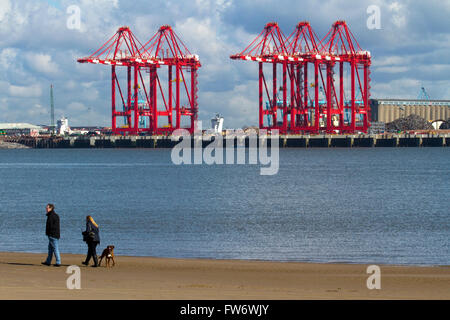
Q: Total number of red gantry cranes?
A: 5